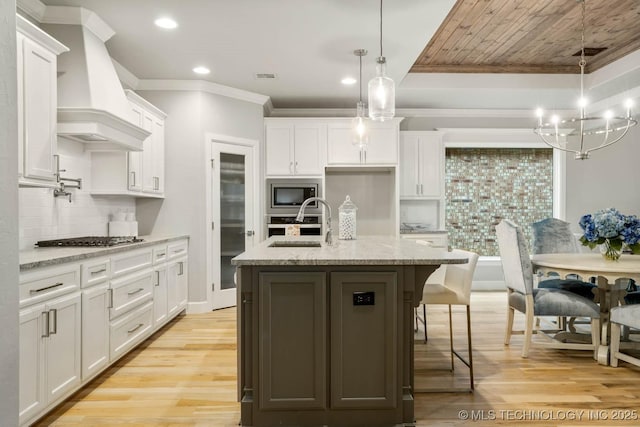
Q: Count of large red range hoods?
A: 0